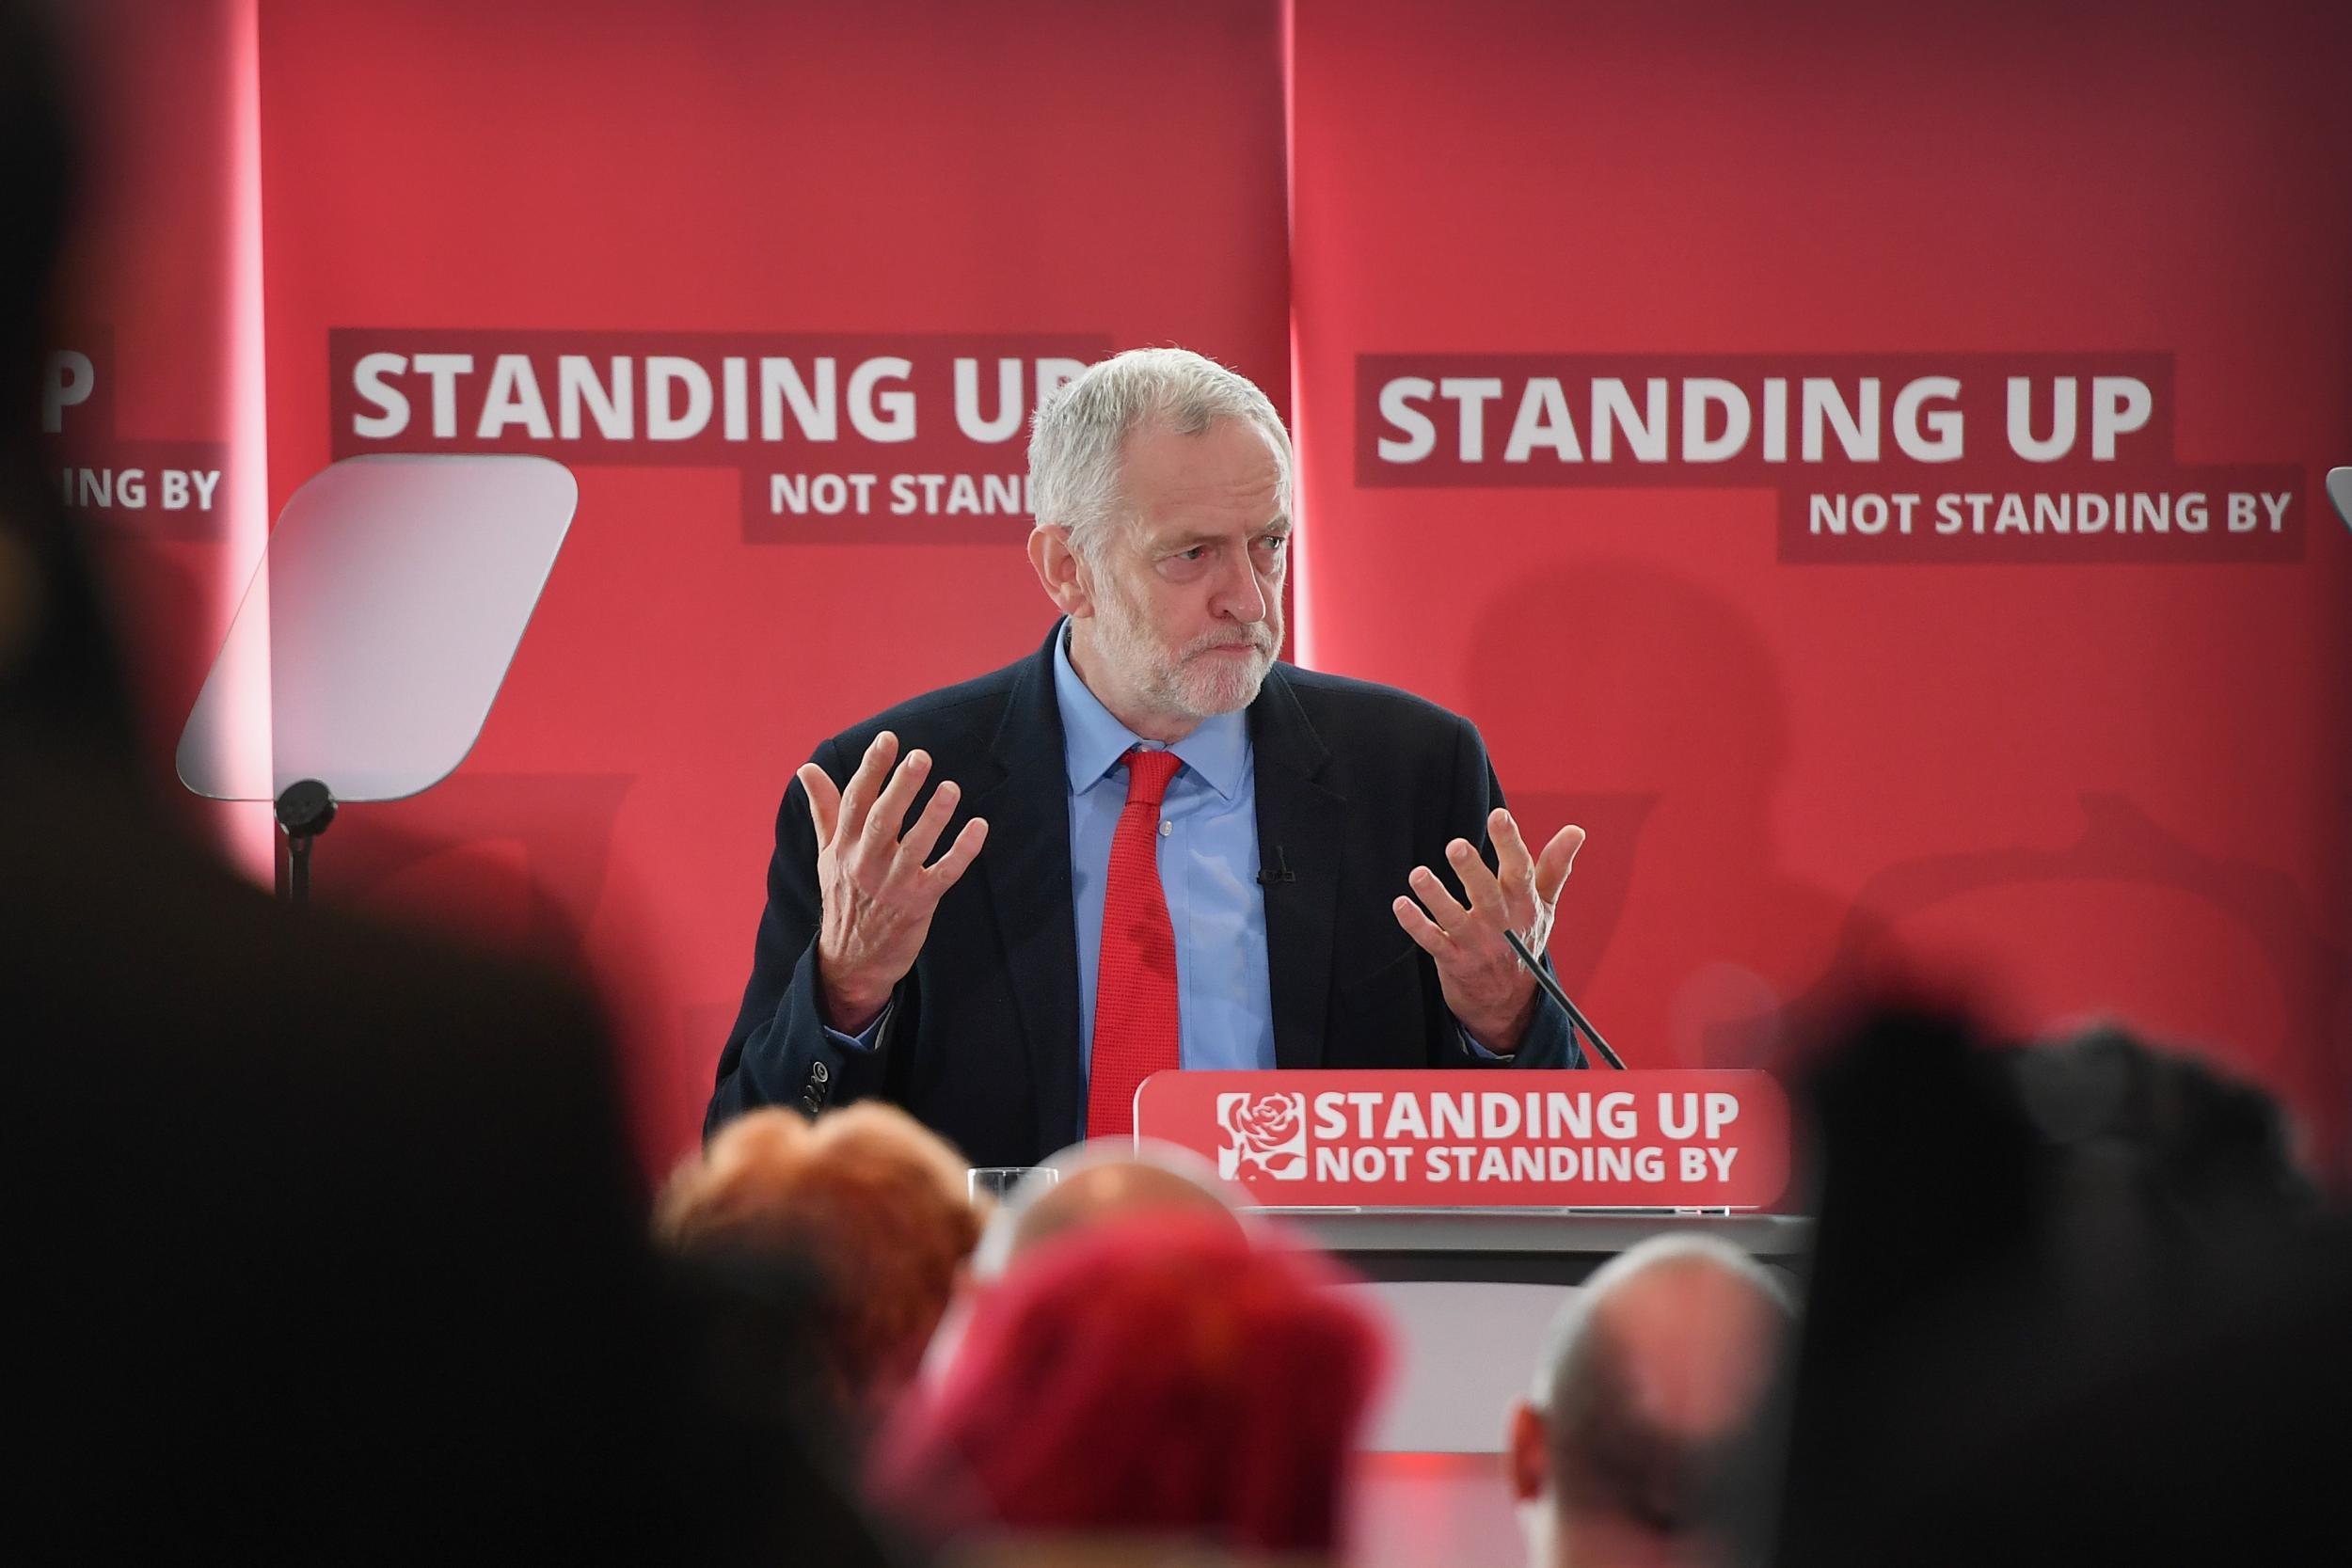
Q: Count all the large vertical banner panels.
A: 3